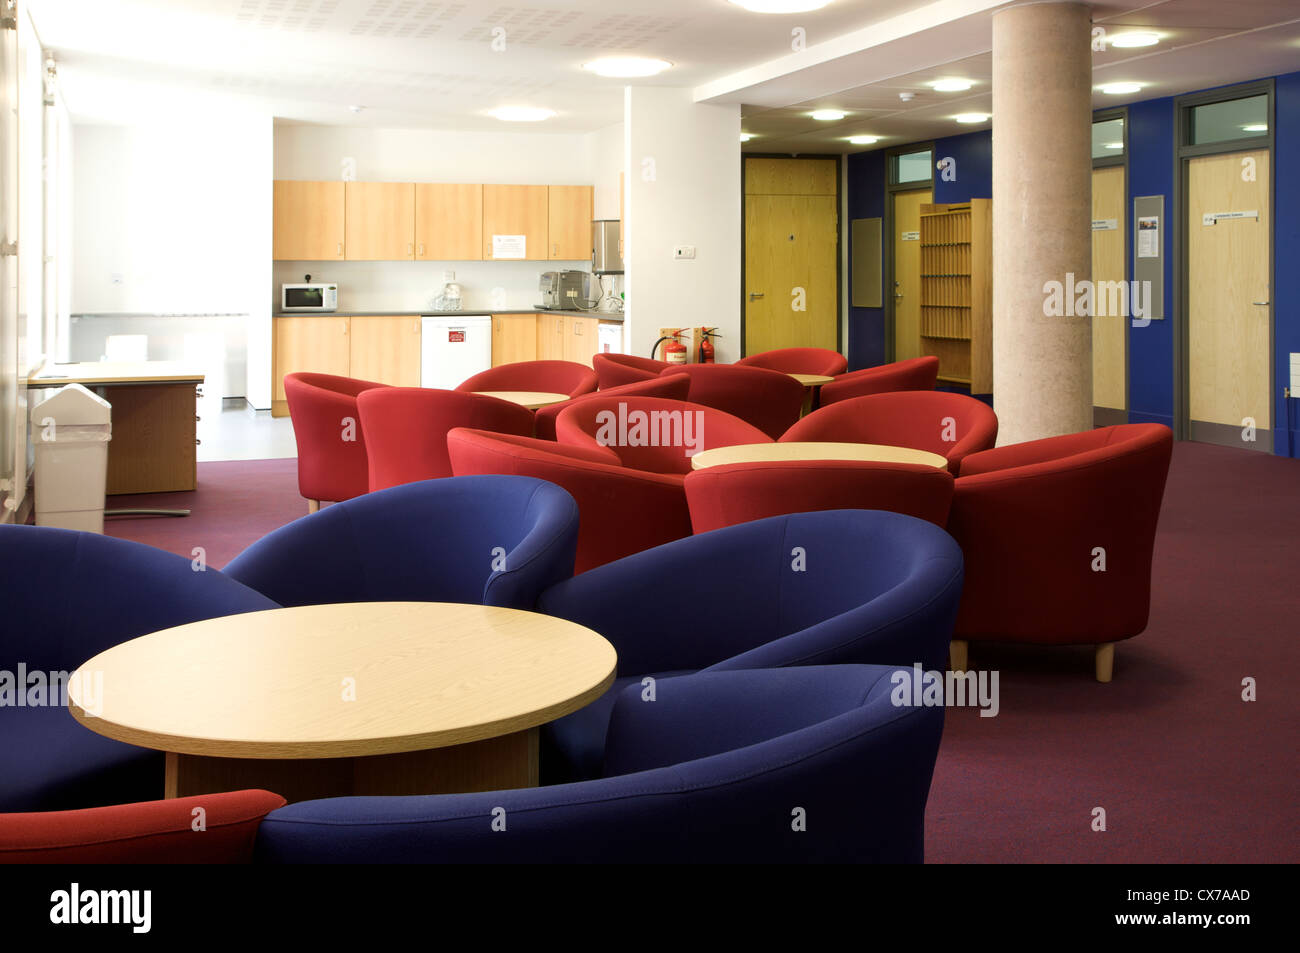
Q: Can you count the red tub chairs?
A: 14